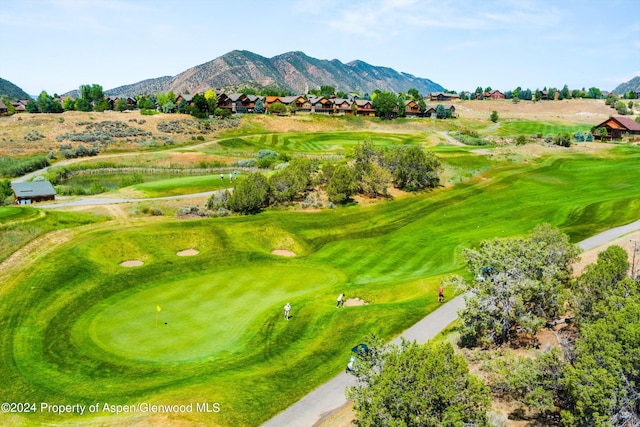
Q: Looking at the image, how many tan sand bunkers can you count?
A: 4